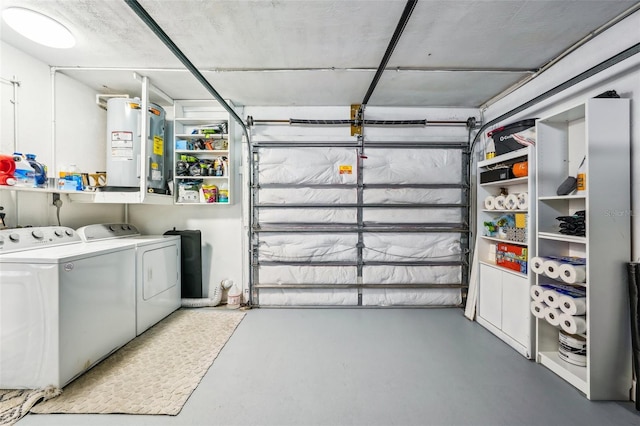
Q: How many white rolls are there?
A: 13